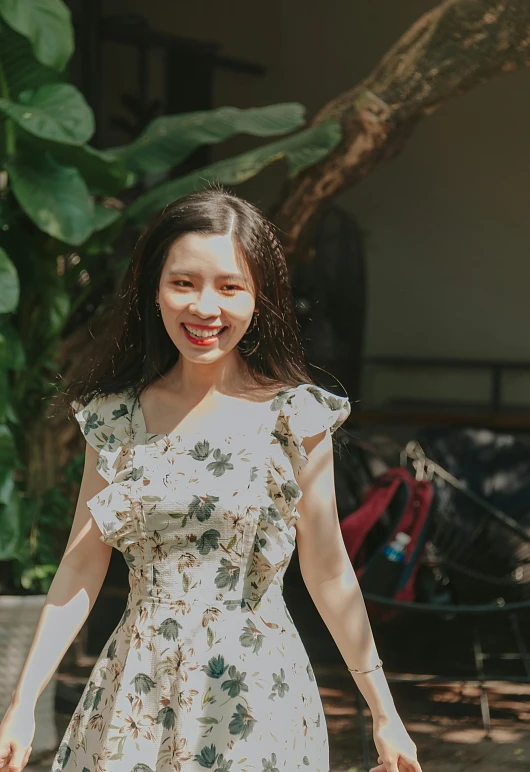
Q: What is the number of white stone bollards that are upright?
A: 0